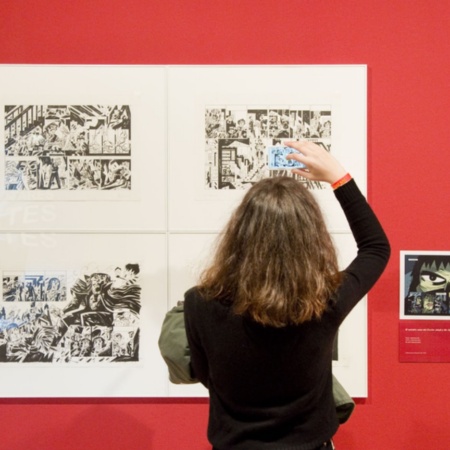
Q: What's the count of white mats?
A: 4